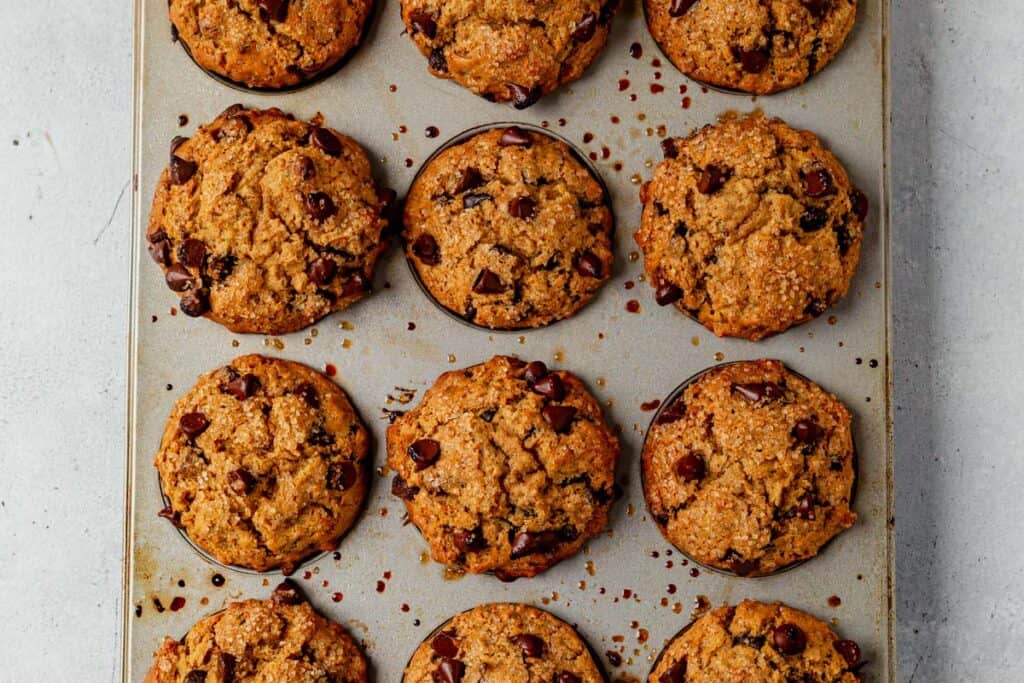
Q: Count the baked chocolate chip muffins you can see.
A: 12